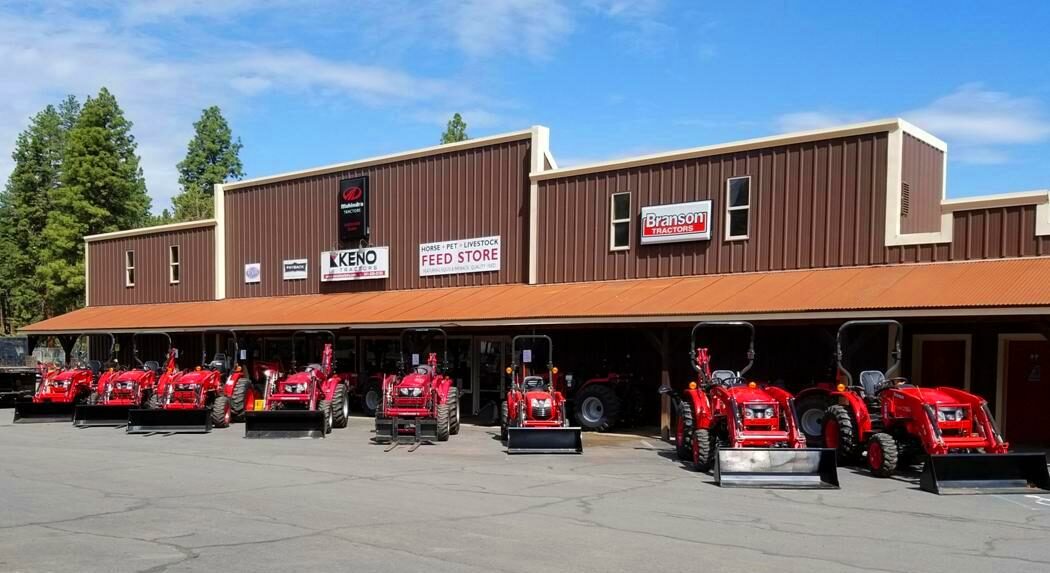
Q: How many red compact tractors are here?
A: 8